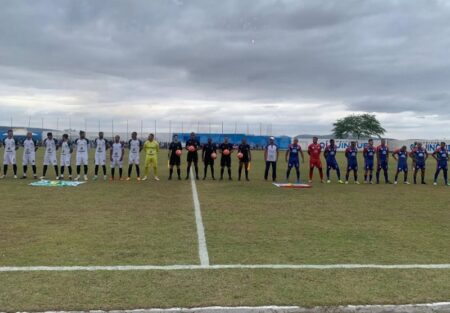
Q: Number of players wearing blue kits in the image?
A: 8